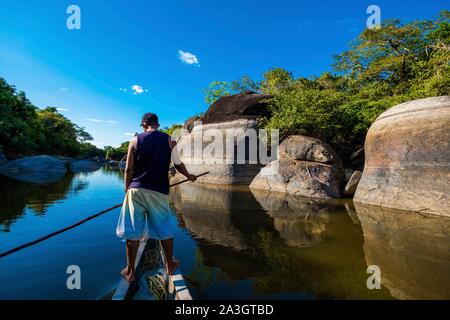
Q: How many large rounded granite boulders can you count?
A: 3